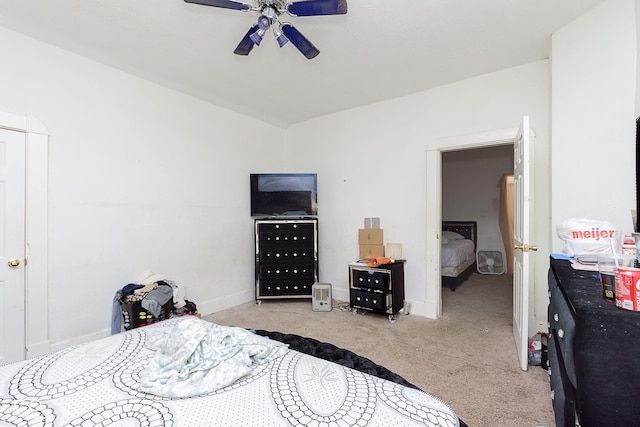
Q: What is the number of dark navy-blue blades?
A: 4